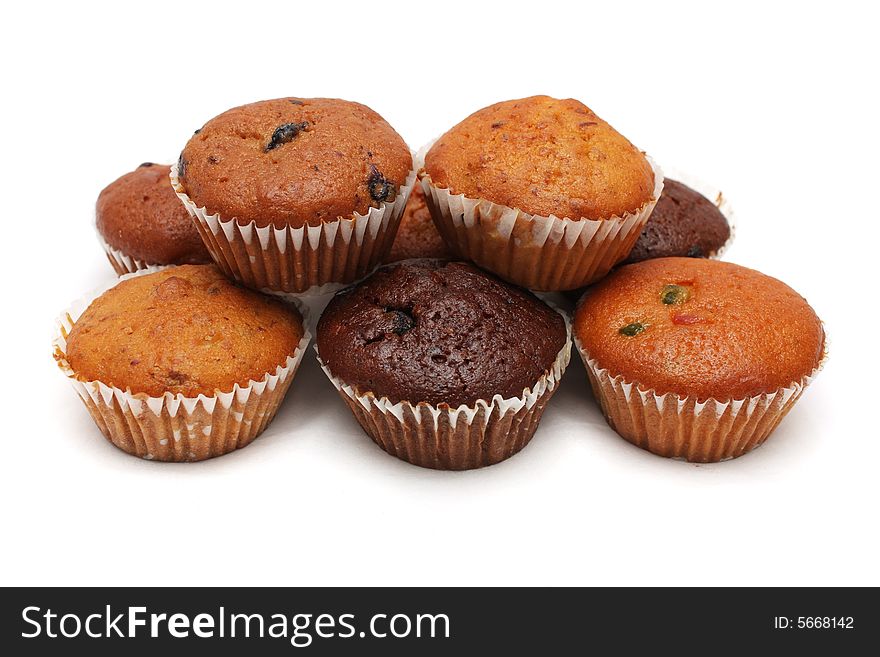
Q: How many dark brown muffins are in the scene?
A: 2